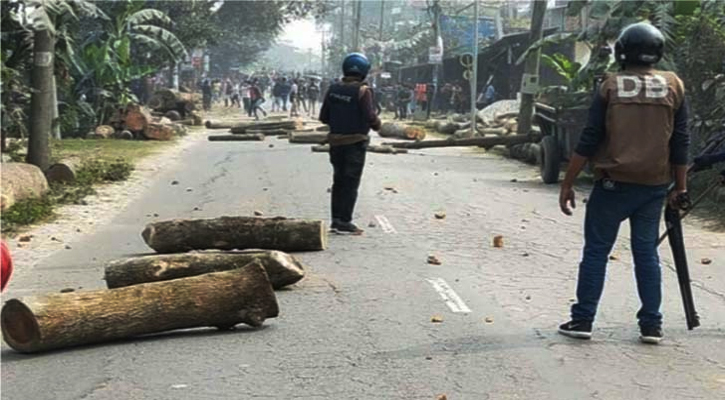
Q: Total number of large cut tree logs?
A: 3